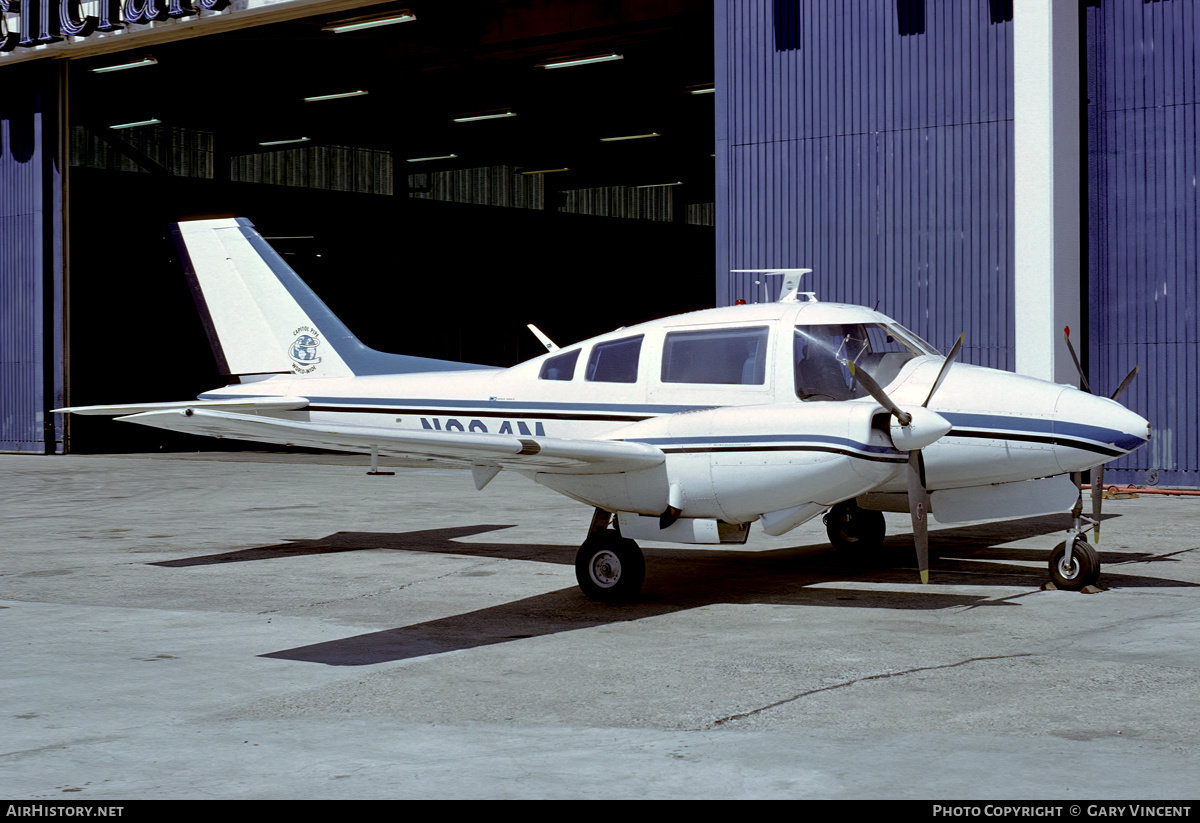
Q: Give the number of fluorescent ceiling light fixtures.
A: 12